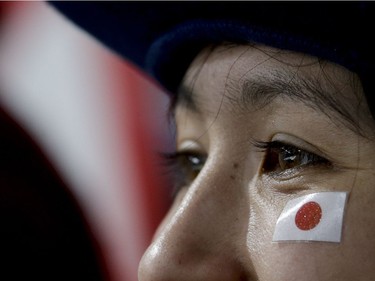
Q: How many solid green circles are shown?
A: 0